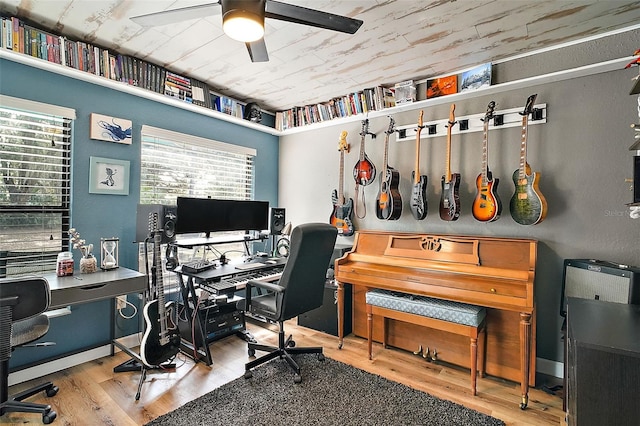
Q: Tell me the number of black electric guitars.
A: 2